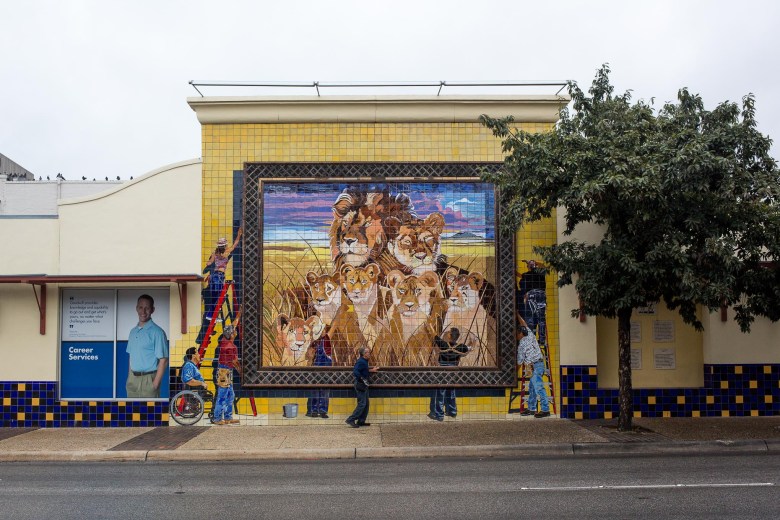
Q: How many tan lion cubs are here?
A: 5